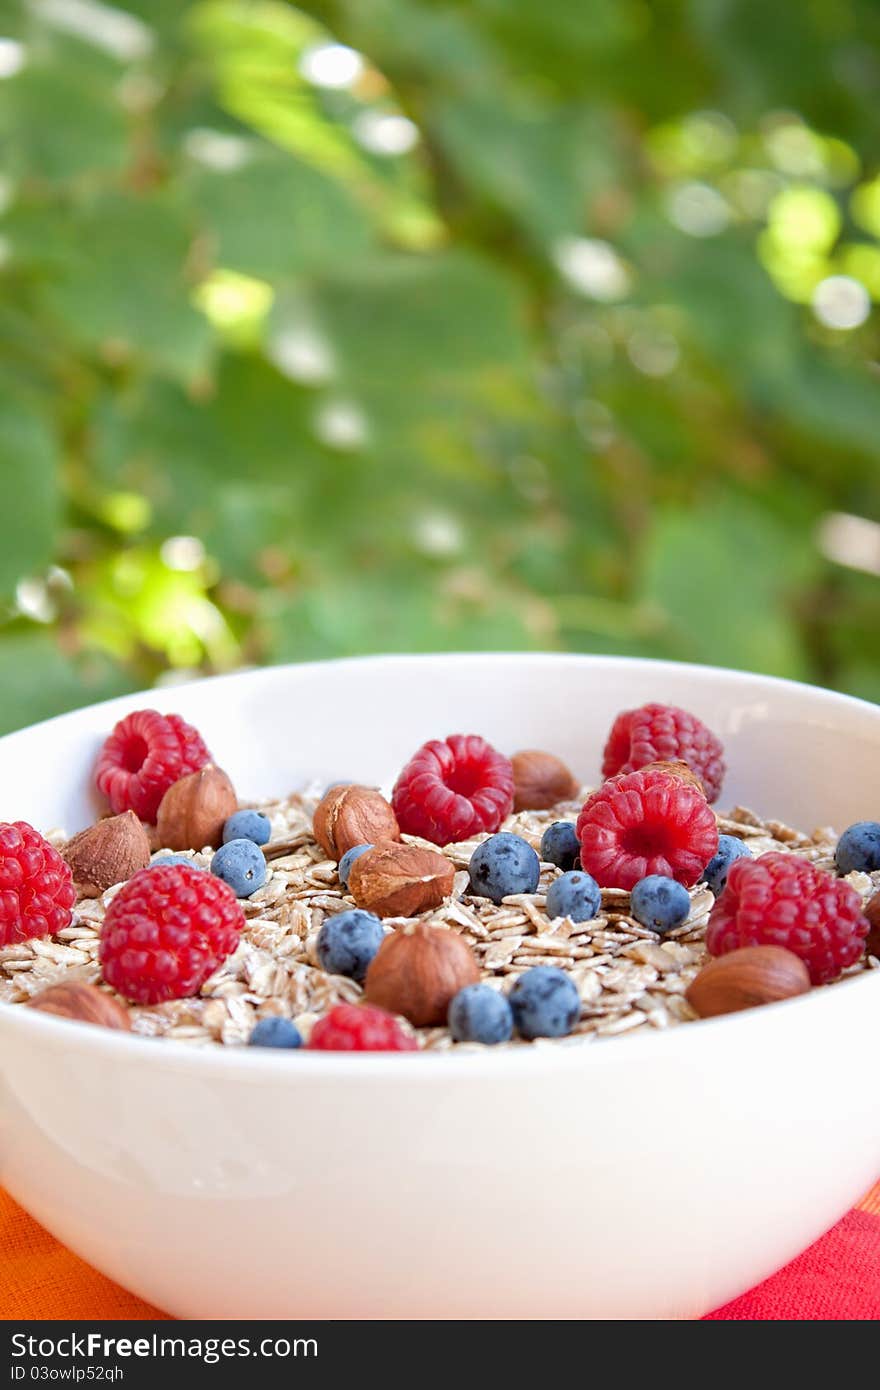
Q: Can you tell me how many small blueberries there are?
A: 14